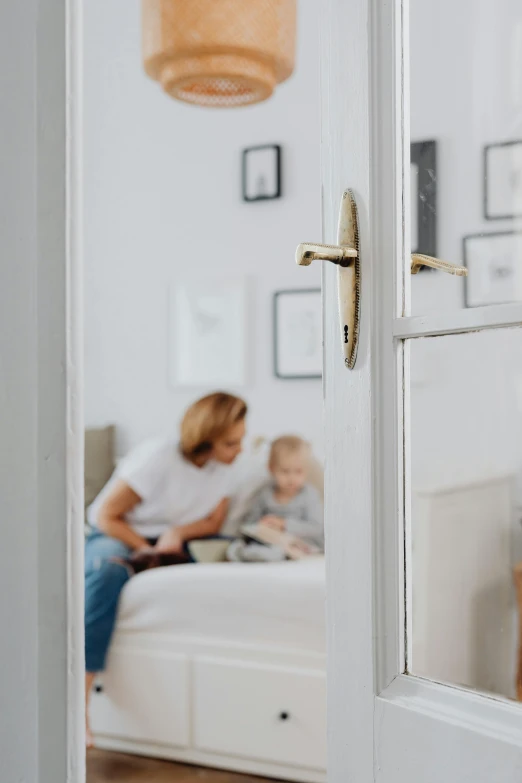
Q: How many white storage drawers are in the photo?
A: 2